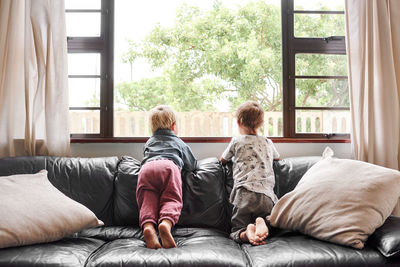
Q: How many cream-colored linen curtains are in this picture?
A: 2